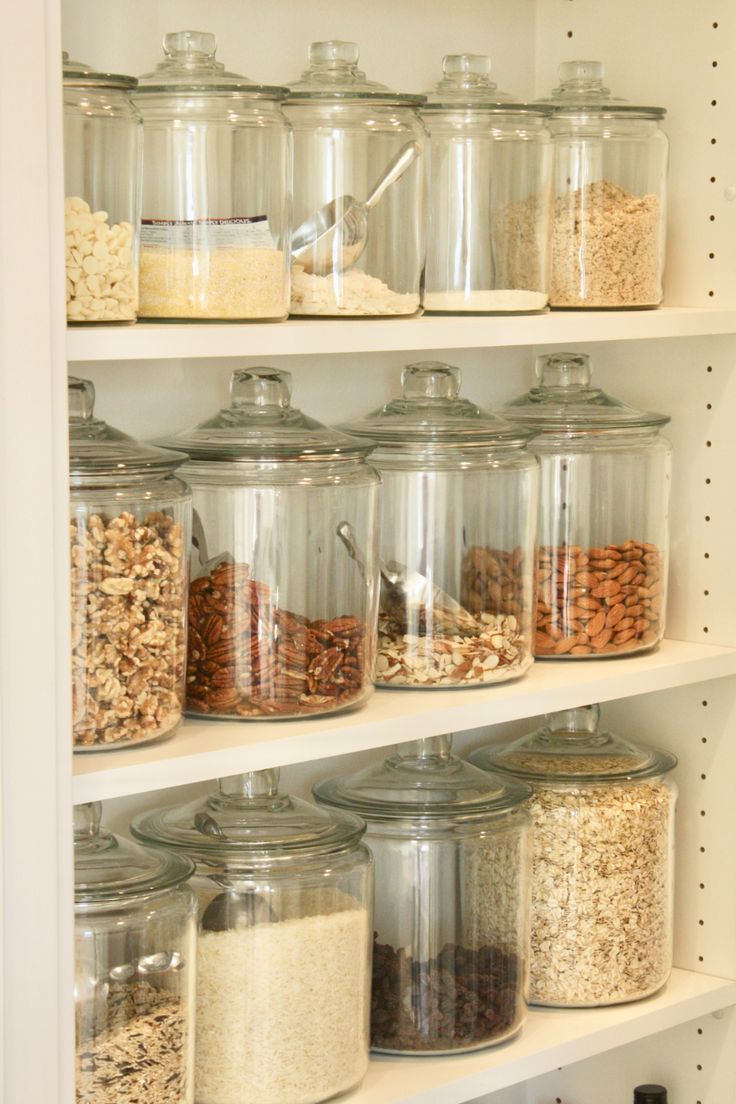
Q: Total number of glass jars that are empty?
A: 0